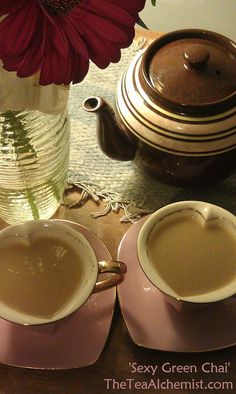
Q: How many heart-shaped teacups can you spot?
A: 2